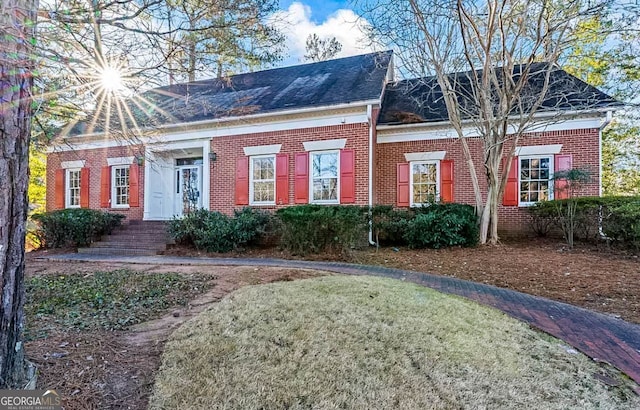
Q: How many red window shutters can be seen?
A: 12